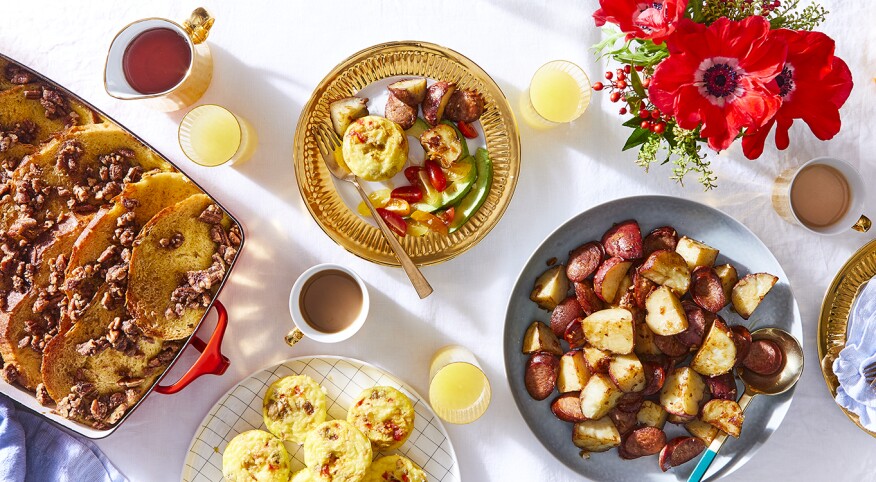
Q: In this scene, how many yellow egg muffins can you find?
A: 7